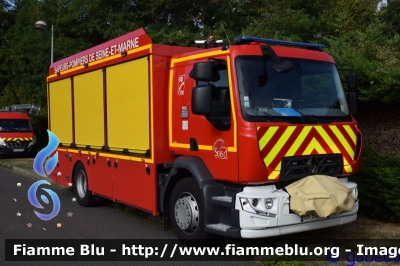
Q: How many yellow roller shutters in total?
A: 3